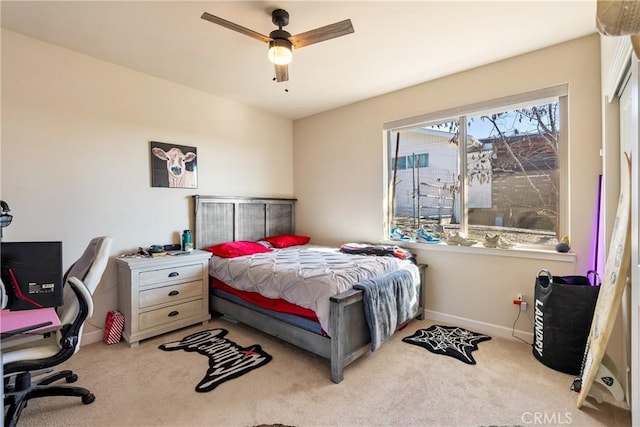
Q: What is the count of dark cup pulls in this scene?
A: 3